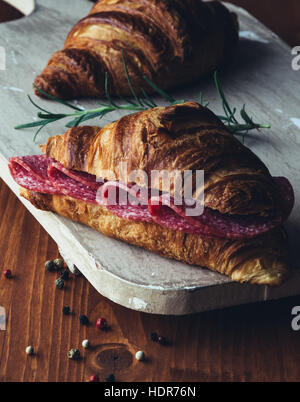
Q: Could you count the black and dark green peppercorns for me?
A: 10